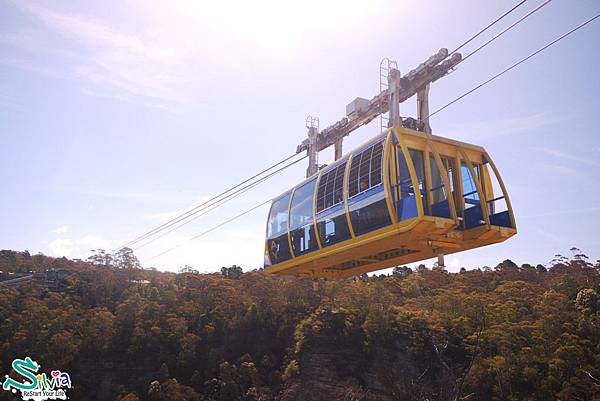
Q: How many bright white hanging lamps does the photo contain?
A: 0